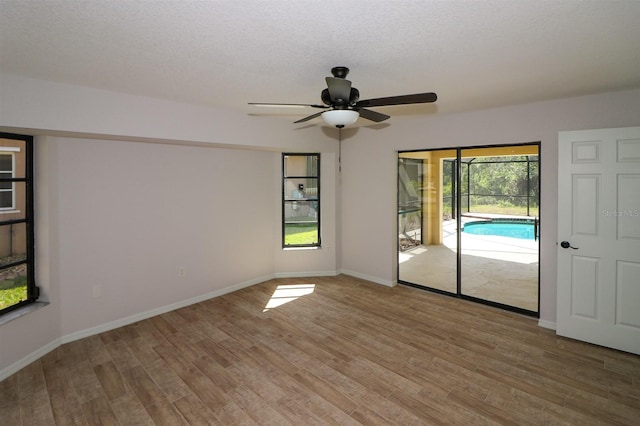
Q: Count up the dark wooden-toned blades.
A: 5